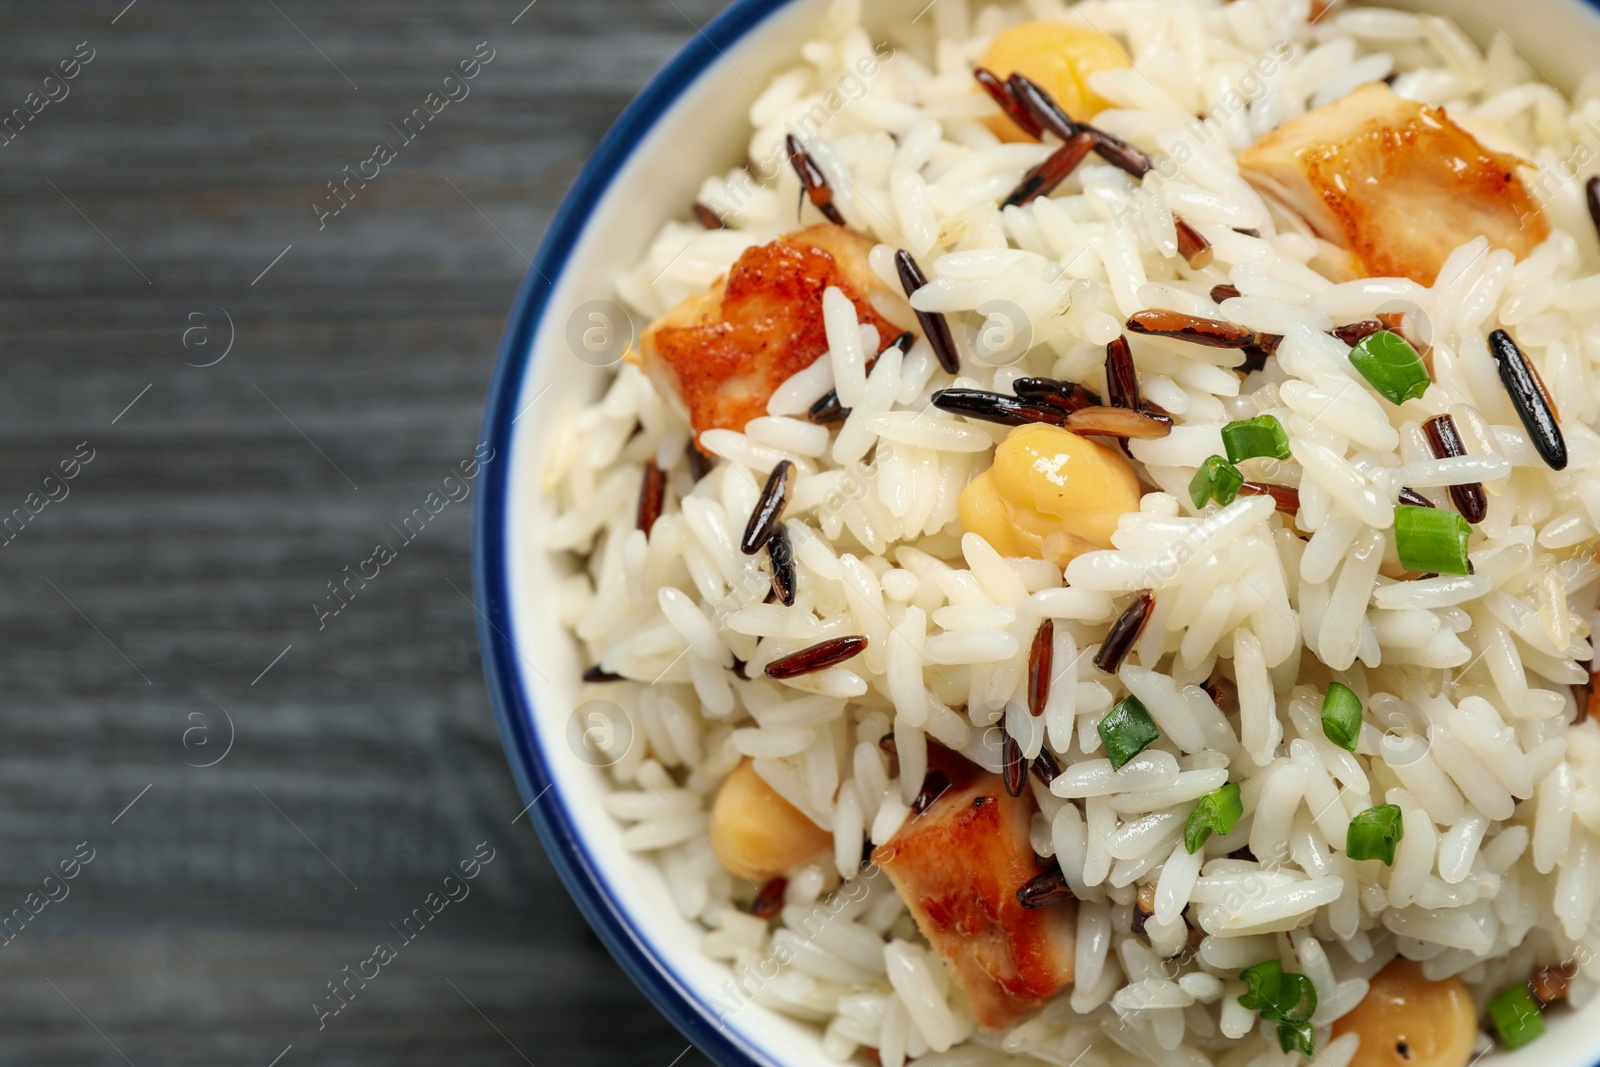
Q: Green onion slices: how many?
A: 12